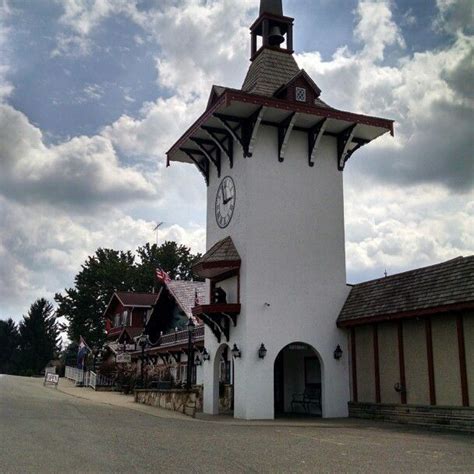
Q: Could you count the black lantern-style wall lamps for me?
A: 5